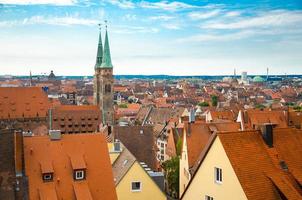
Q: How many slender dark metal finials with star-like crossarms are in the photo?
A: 2